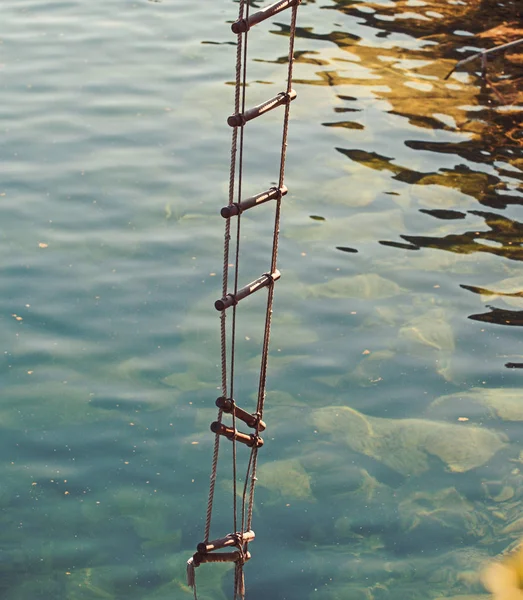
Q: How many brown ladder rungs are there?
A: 8